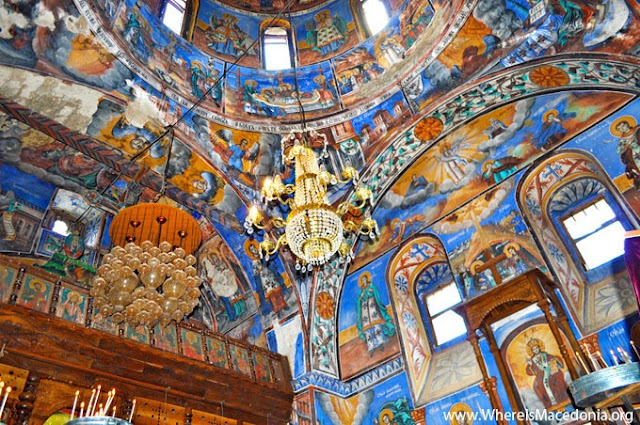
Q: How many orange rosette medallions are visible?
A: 4